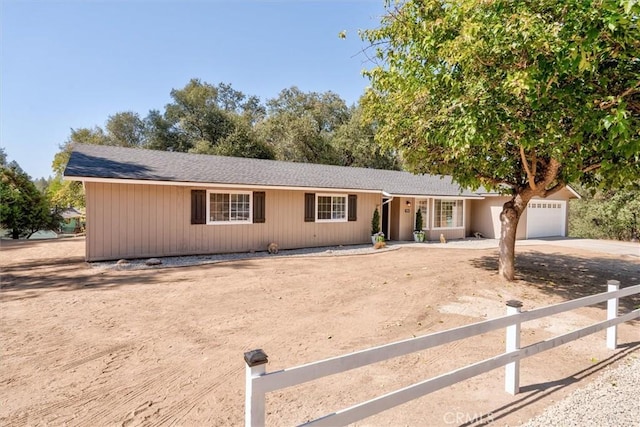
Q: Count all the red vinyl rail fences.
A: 0